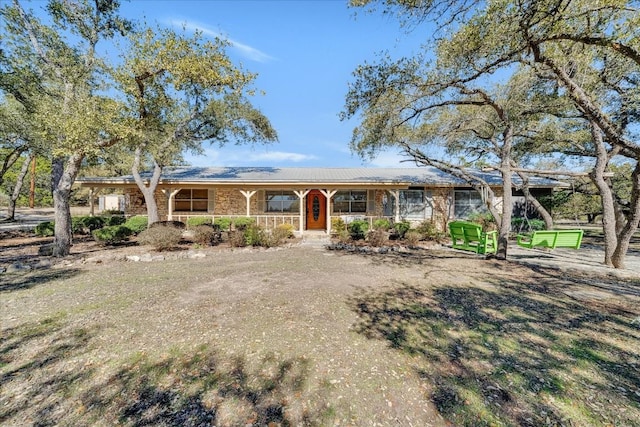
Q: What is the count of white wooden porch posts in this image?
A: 6